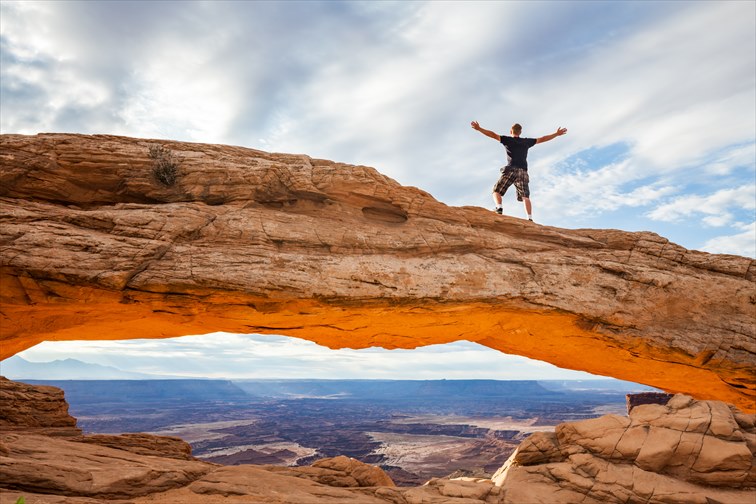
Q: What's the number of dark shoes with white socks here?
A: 2